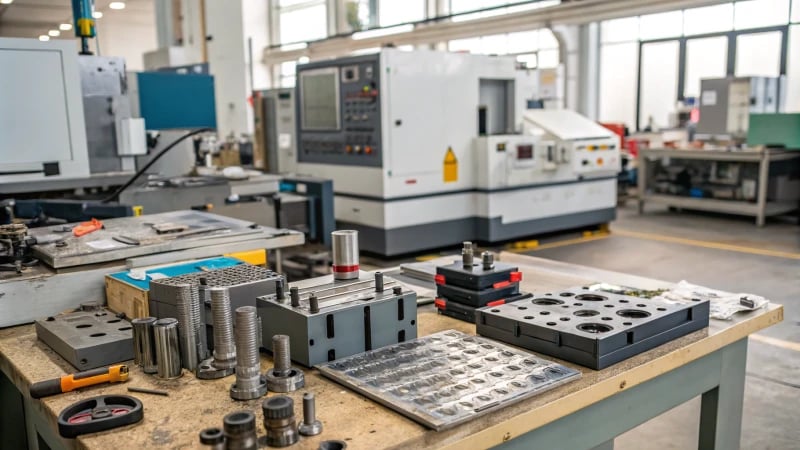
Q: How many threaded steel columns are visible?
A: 4